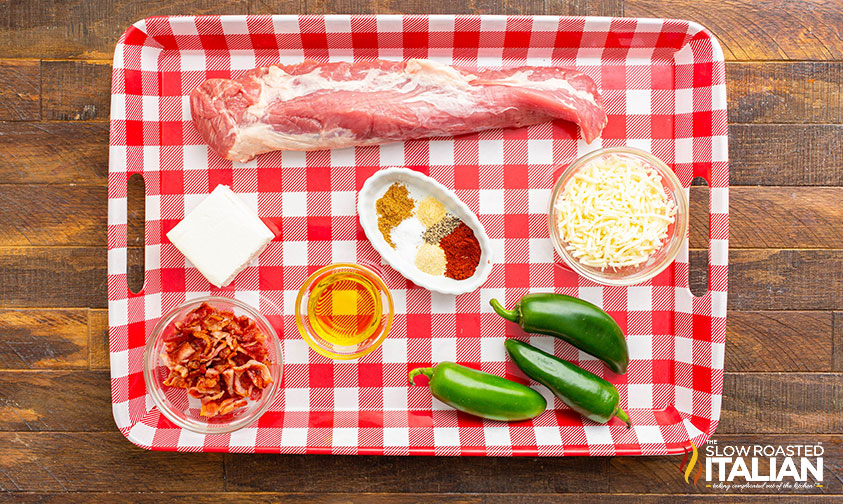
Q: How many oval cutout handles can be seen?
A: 2